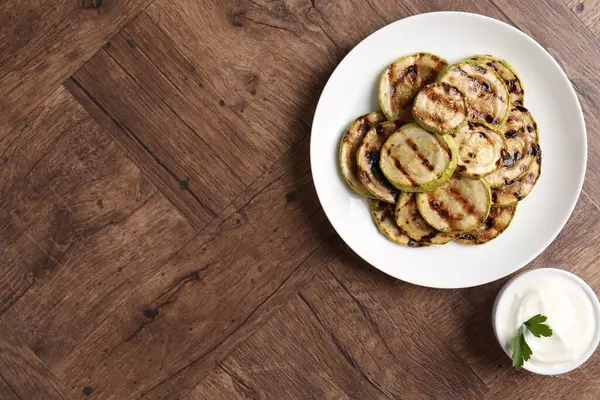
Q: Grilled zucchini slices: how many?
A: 14